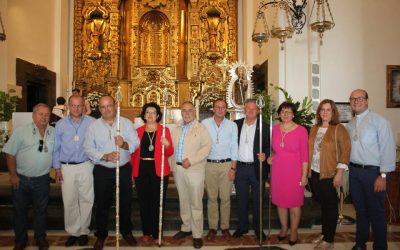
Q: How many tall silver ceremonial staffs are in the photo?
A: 4